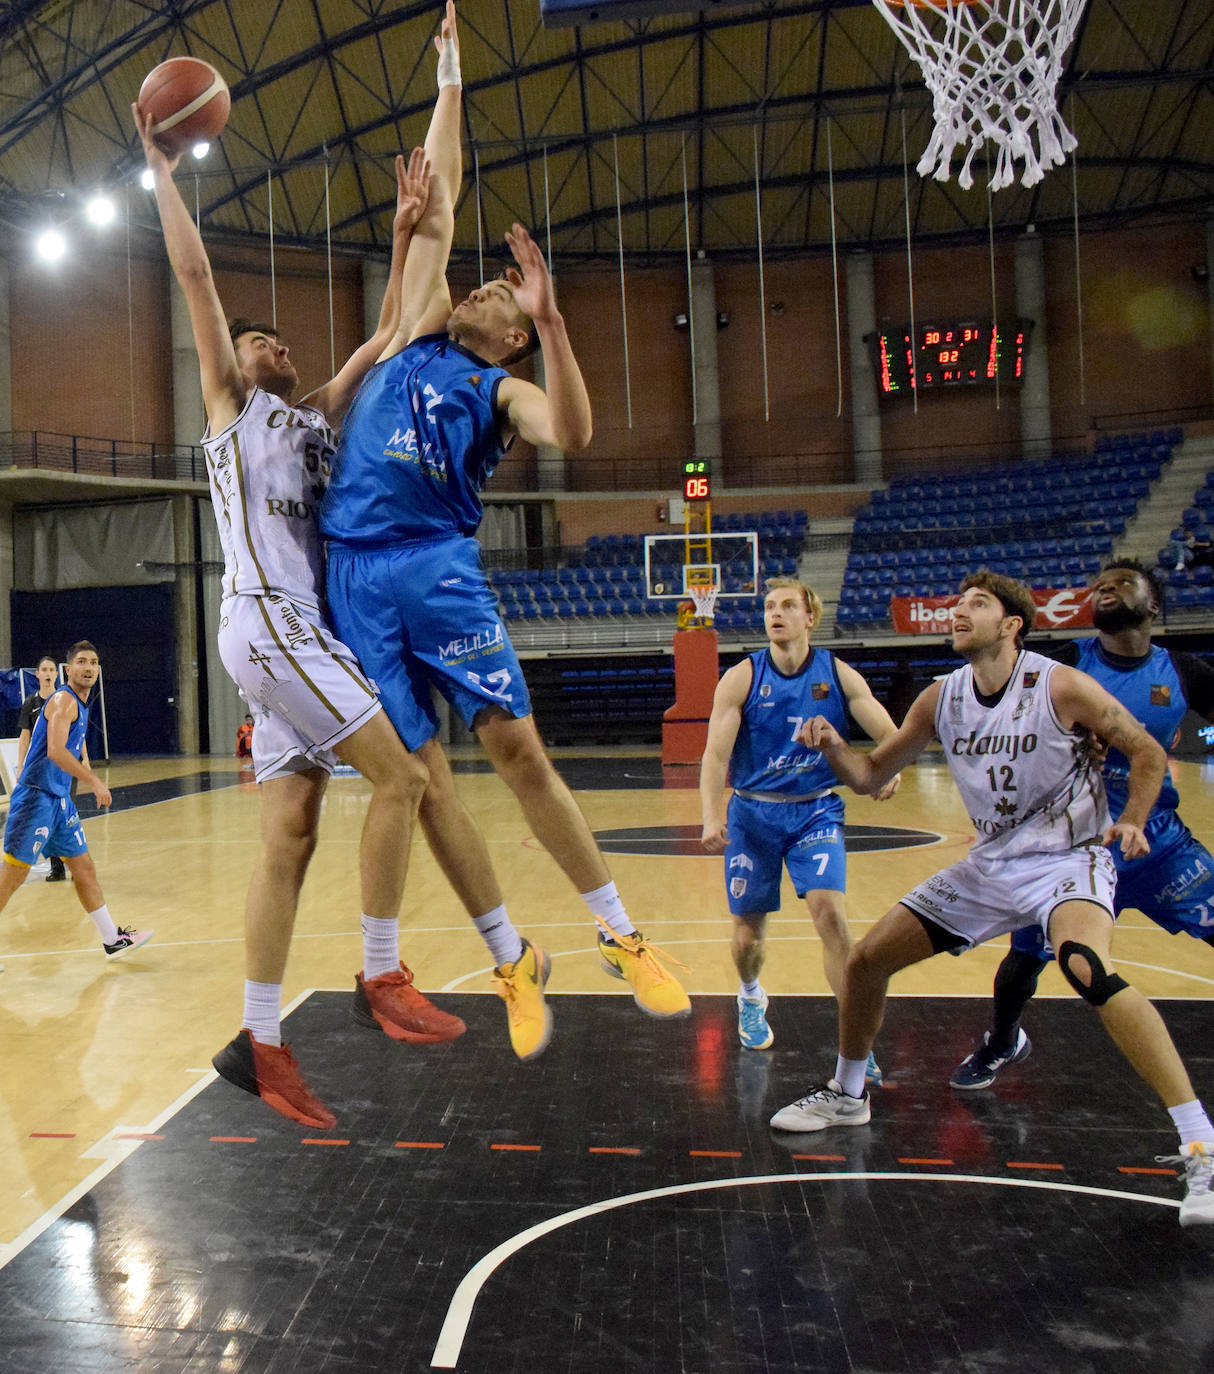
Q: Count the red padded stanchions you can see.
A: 1